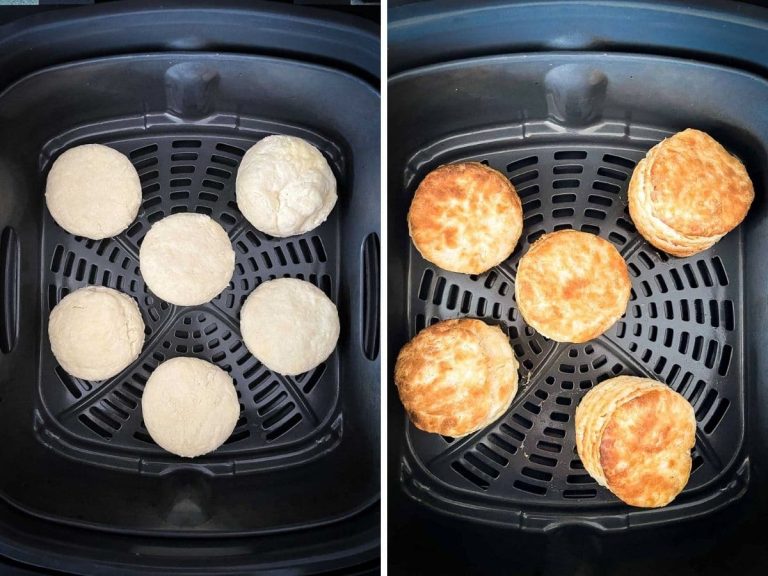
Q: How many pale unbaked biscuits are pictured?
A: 6